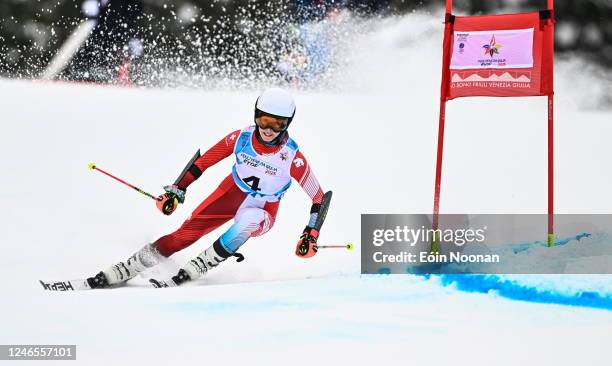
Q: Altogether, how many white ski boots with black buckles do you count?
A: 2